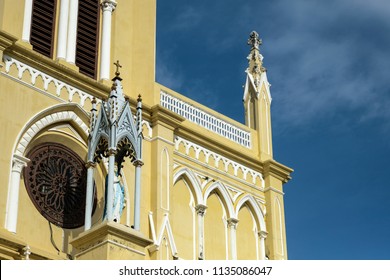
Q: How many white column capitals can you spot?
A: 5